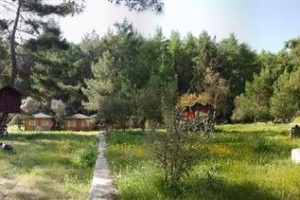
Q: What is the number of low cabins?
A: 2